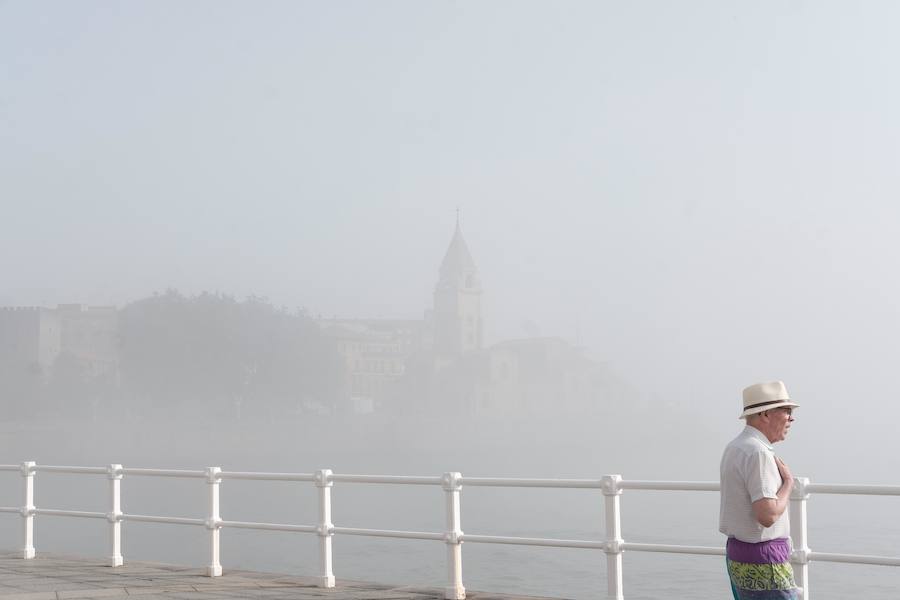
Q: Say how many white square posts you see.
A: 7